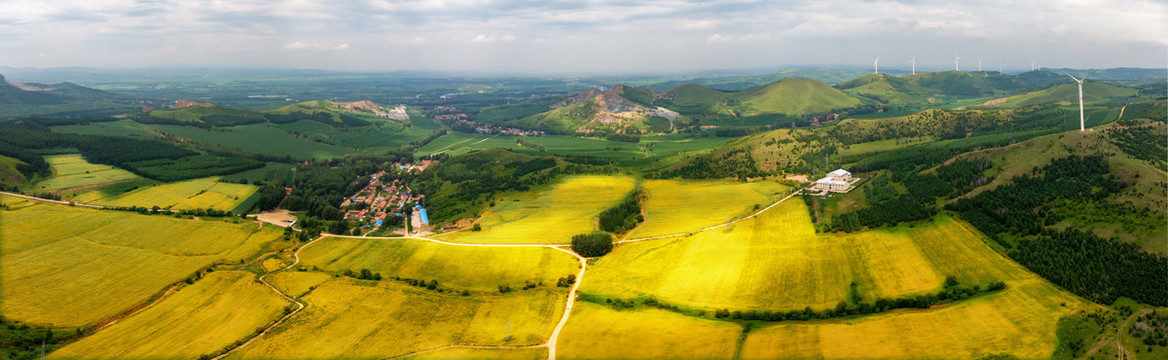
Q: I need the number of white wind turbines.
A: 8